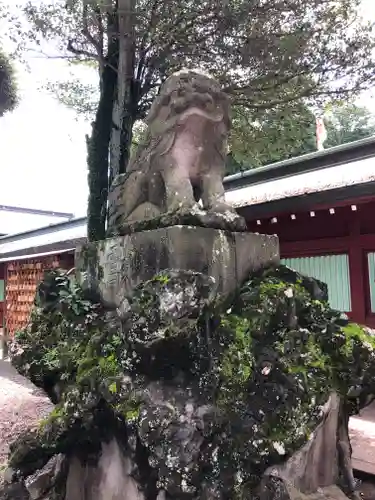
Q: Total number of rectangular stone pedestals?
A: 1